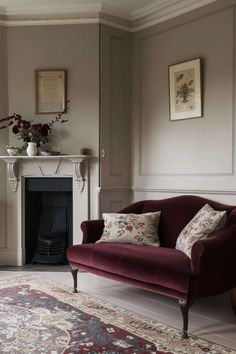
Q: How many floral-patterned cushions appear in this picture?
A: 2